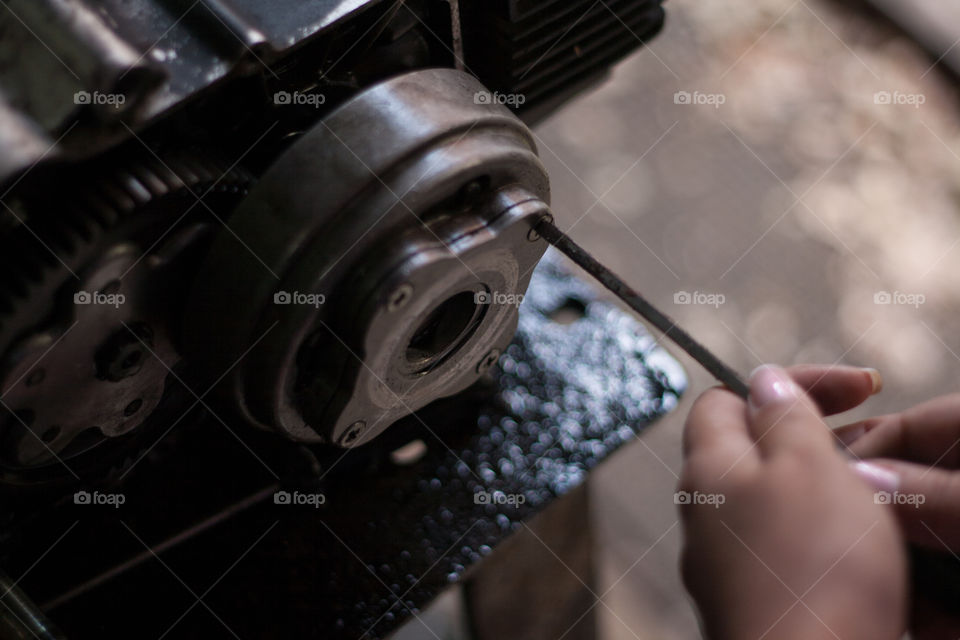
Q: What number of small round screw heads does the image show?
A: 4